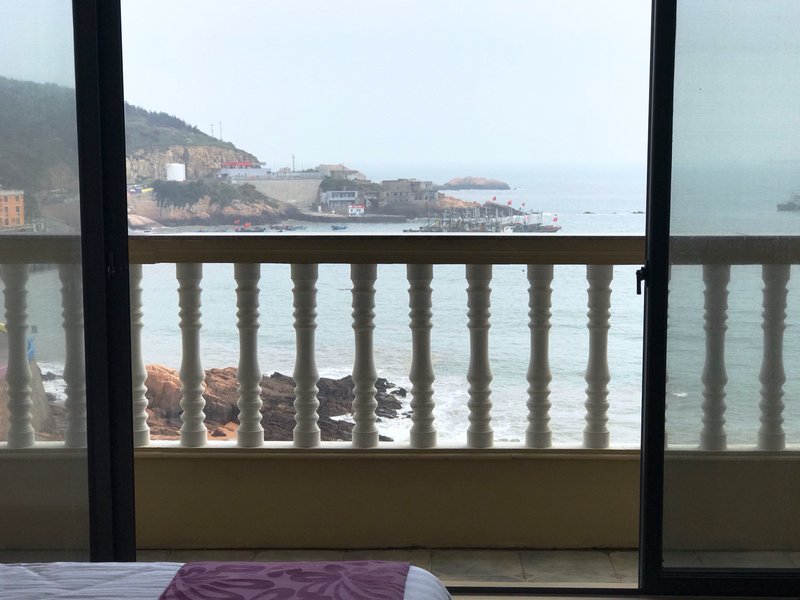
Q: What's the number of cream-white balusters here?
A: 13